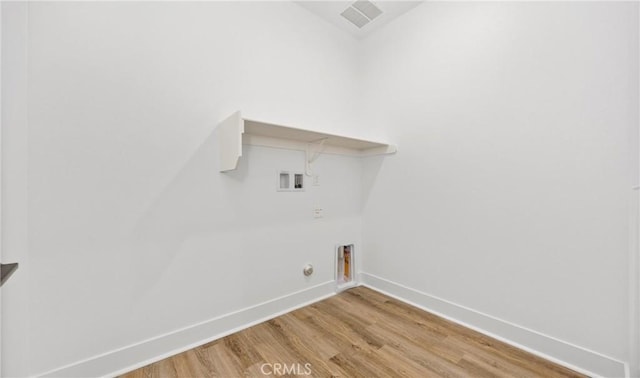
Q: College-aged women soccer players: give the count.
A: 0